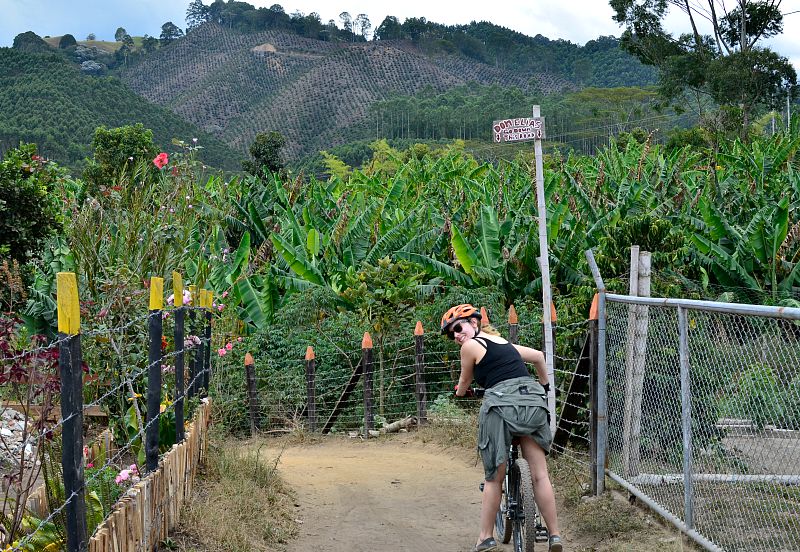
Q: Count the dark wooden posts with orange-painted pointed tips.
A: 8